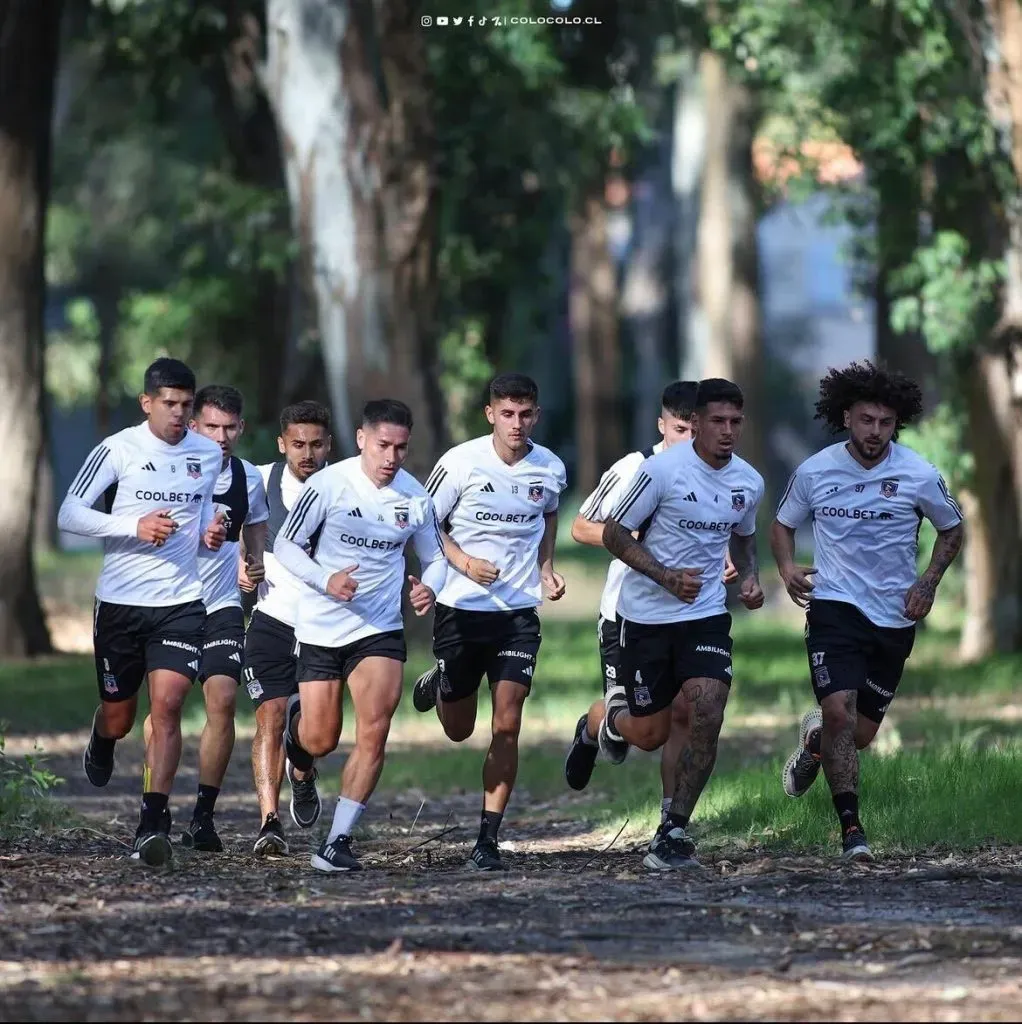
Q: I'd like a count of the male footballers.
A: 8